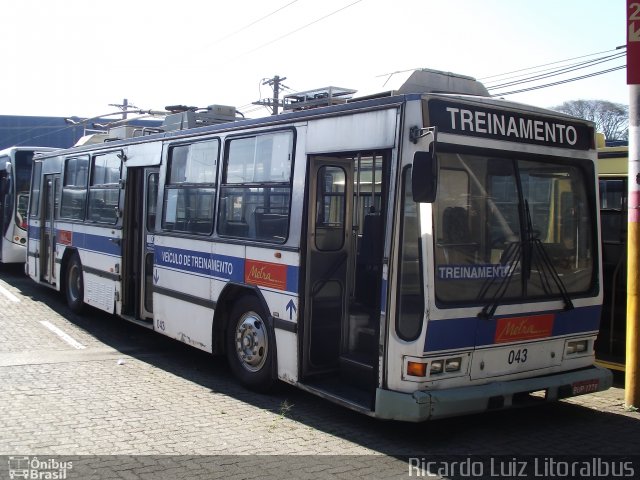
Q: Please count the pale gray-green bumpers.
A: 1